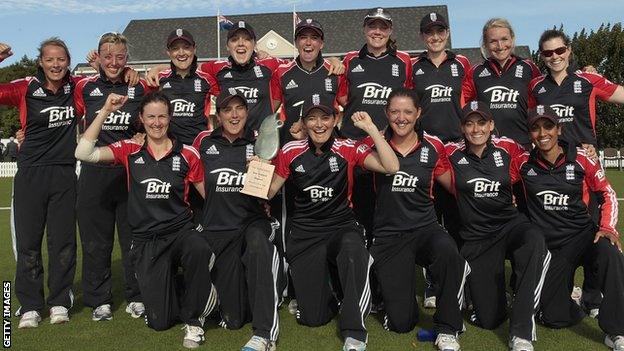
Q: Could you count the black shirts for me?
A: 15